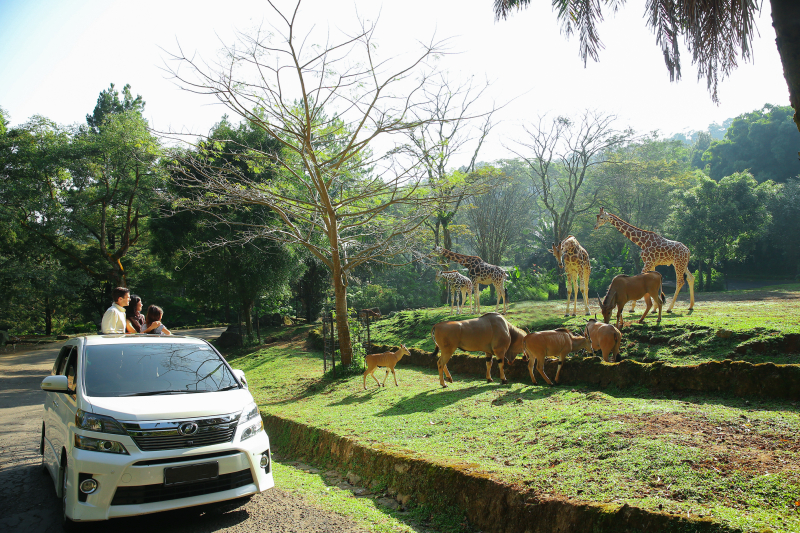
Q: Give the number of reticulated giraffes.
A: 4